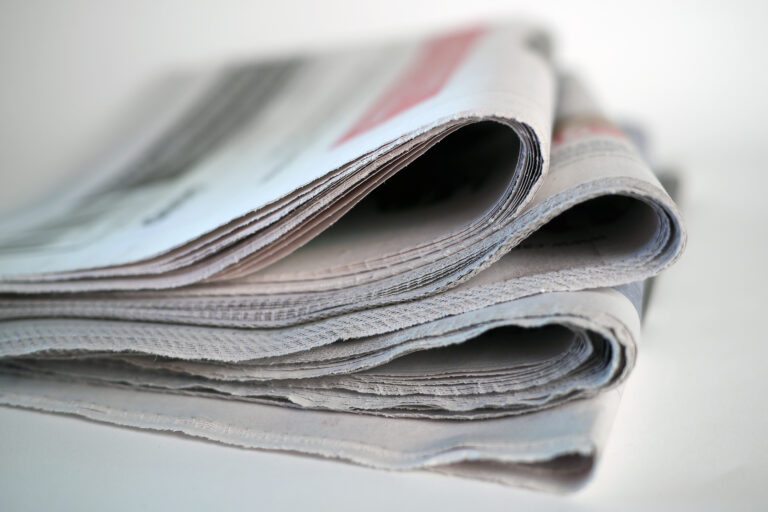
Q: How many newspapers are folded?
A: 4